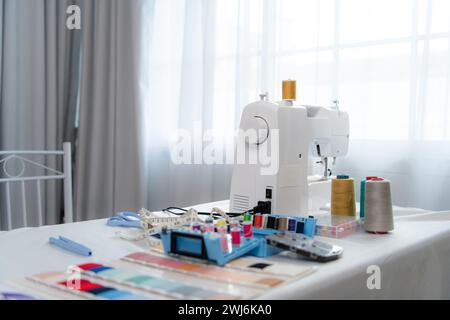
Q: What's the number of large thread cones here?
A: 3